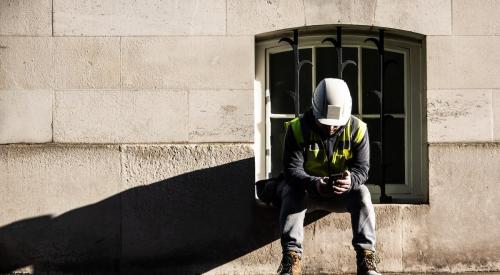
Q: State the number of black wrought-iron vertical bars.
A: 3